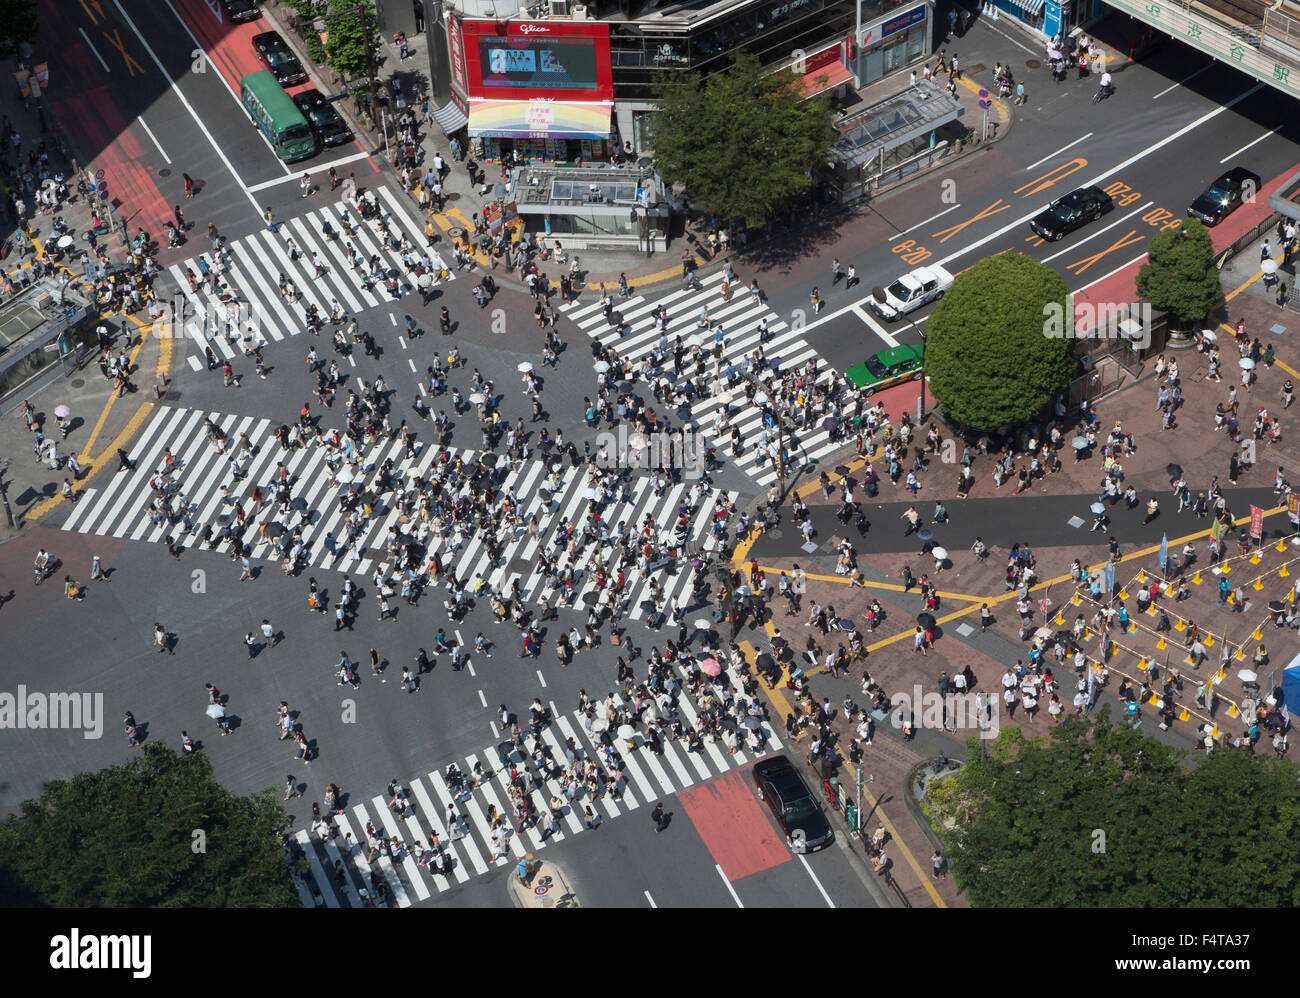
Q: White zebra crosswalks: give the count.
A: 4